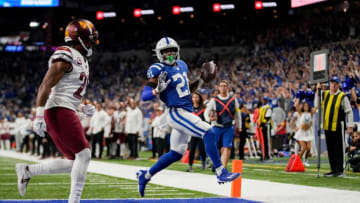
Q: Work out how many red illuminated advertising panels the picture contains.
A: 5